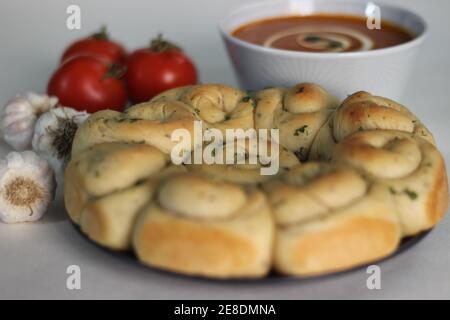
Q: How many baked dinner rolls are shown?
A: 9